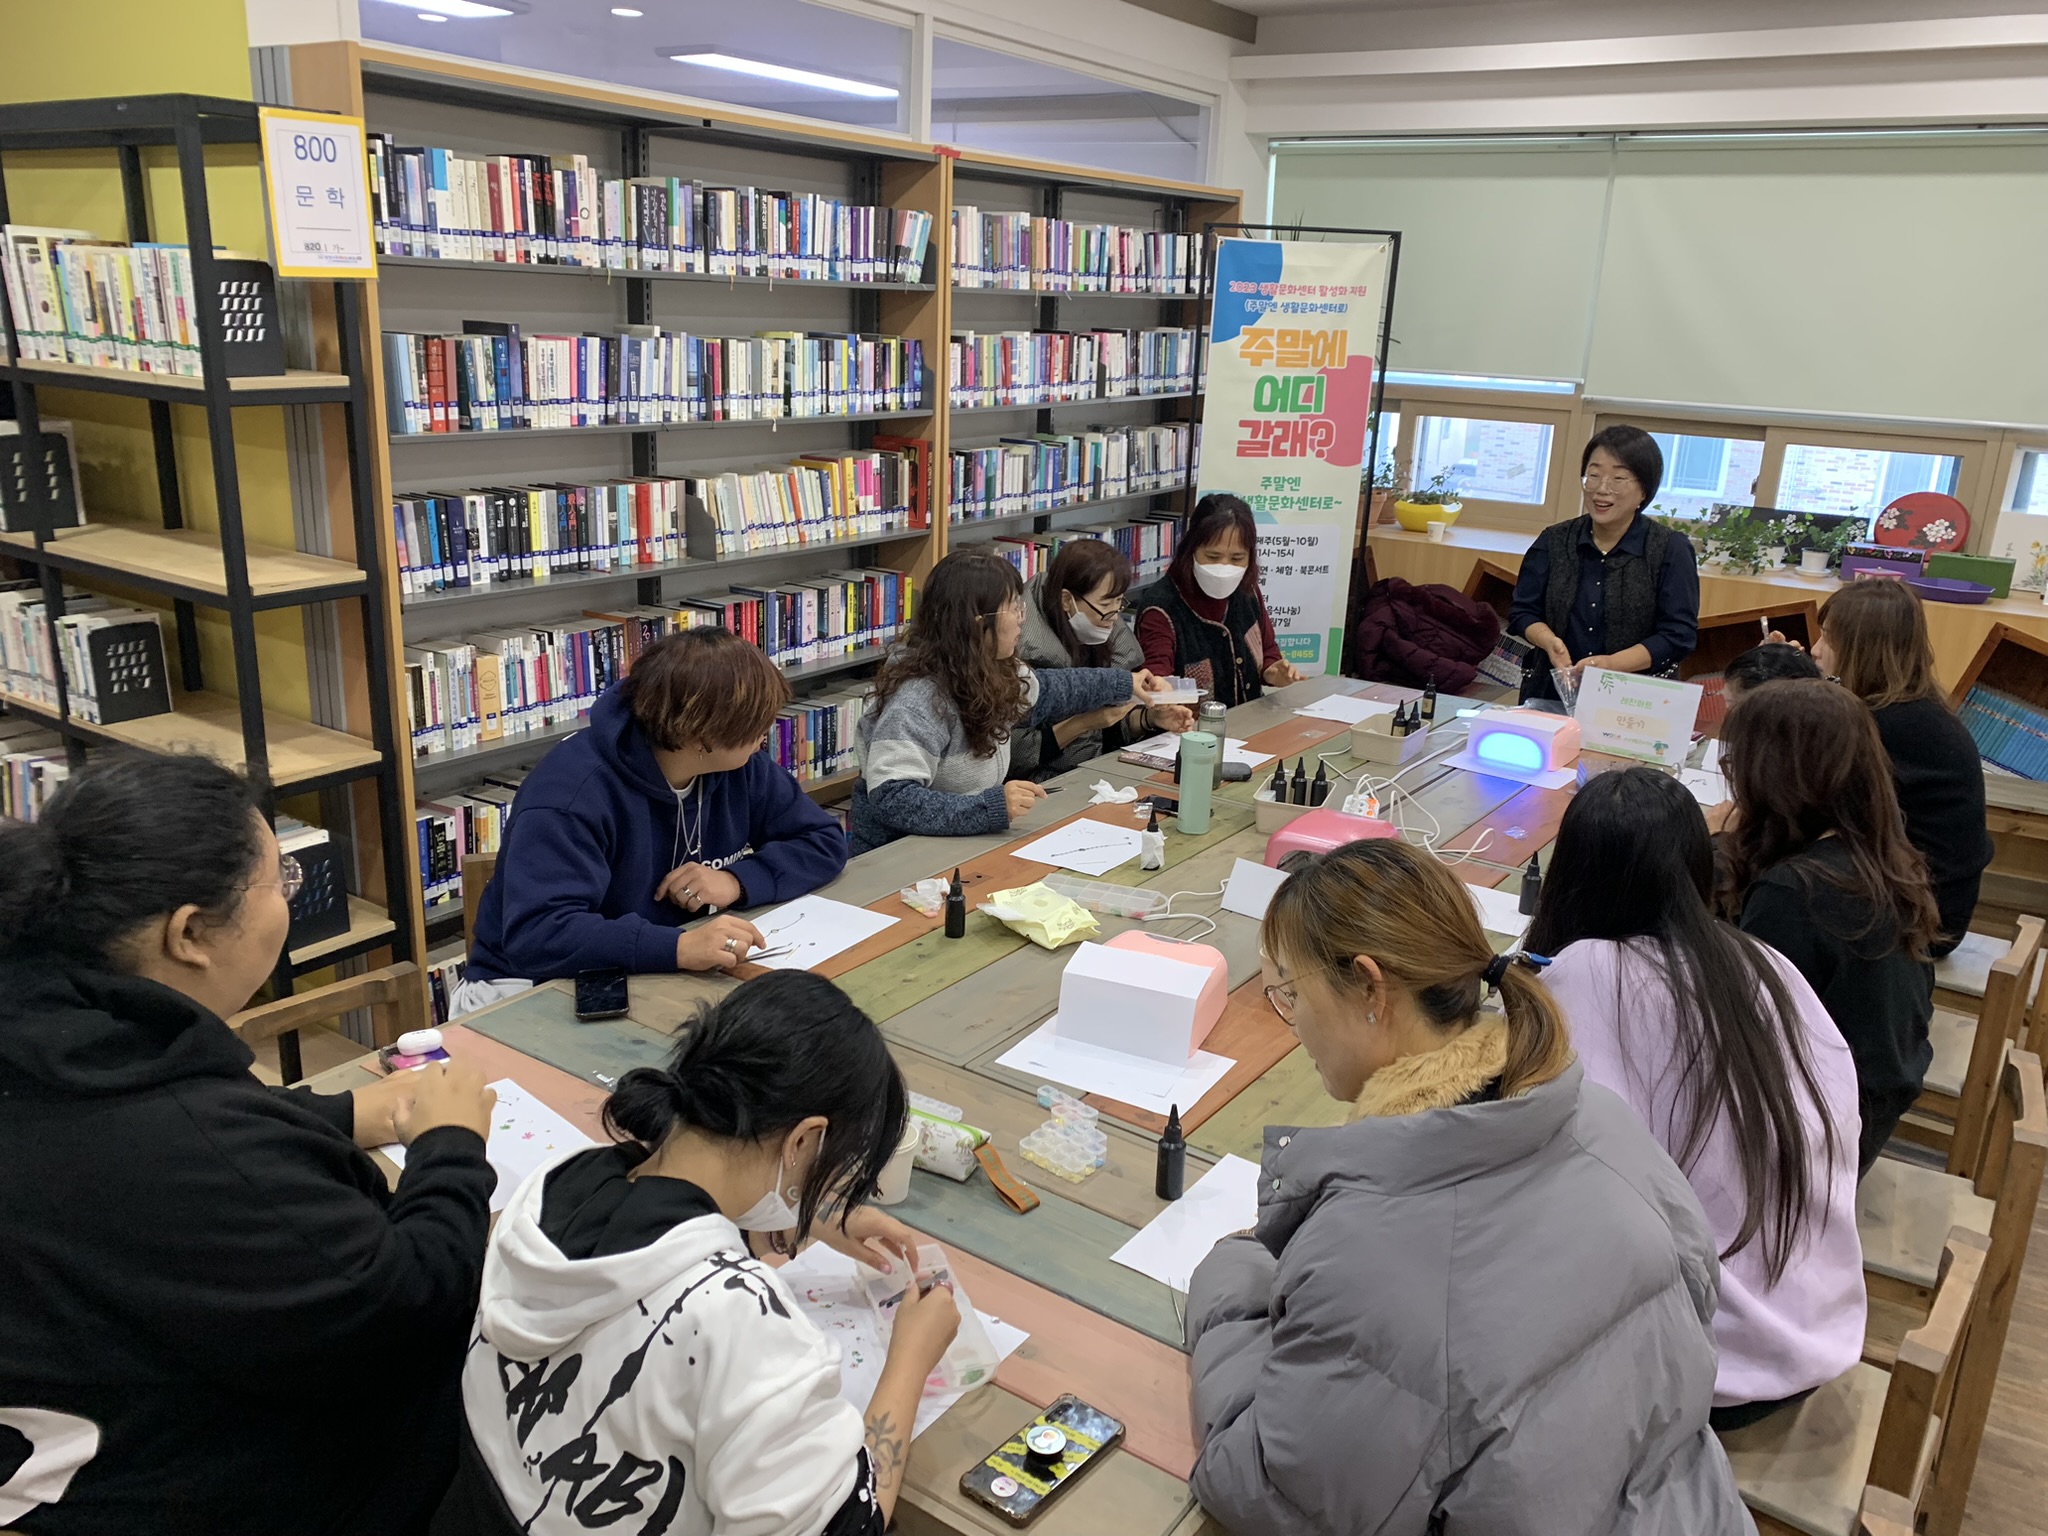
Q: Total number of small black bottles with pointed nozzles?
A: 10